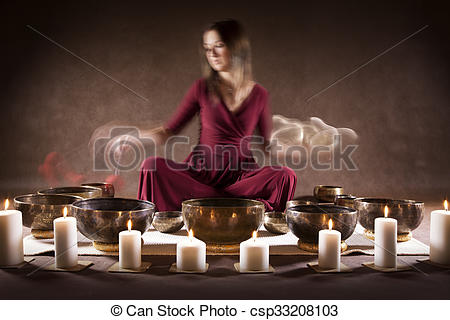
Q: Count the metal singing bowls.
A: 12